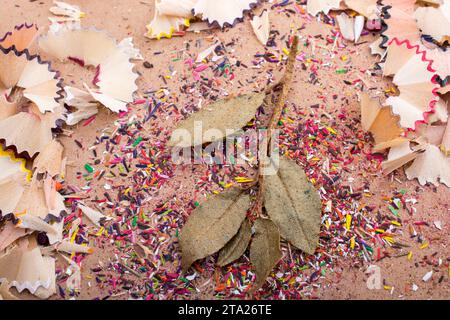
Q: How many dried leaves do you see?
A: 5